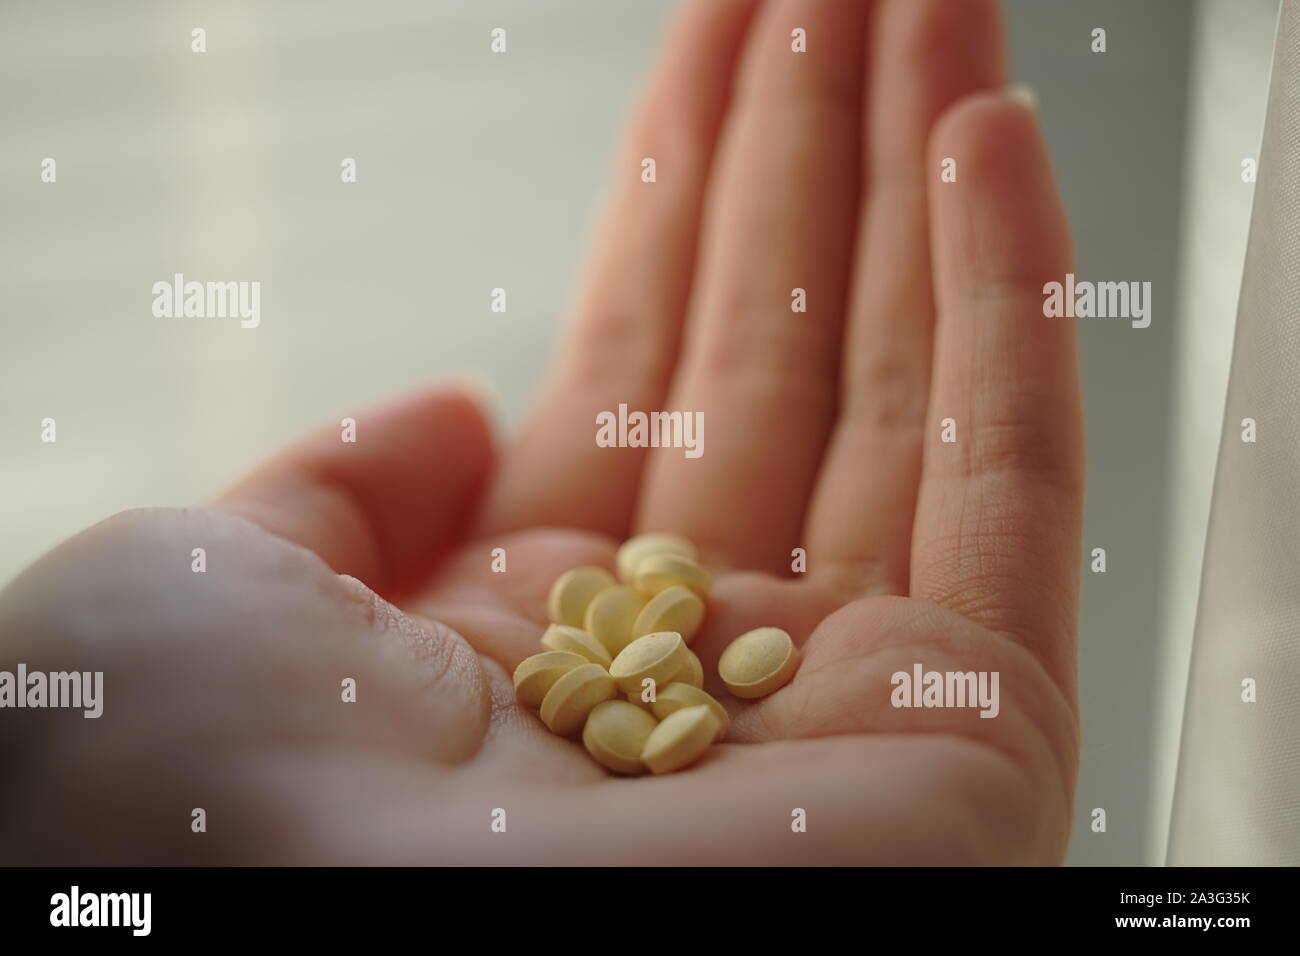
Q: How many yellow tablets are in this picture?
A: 14